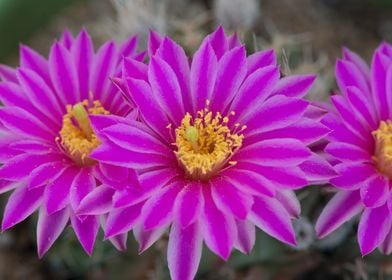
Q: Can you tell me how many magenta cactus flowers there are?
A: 3